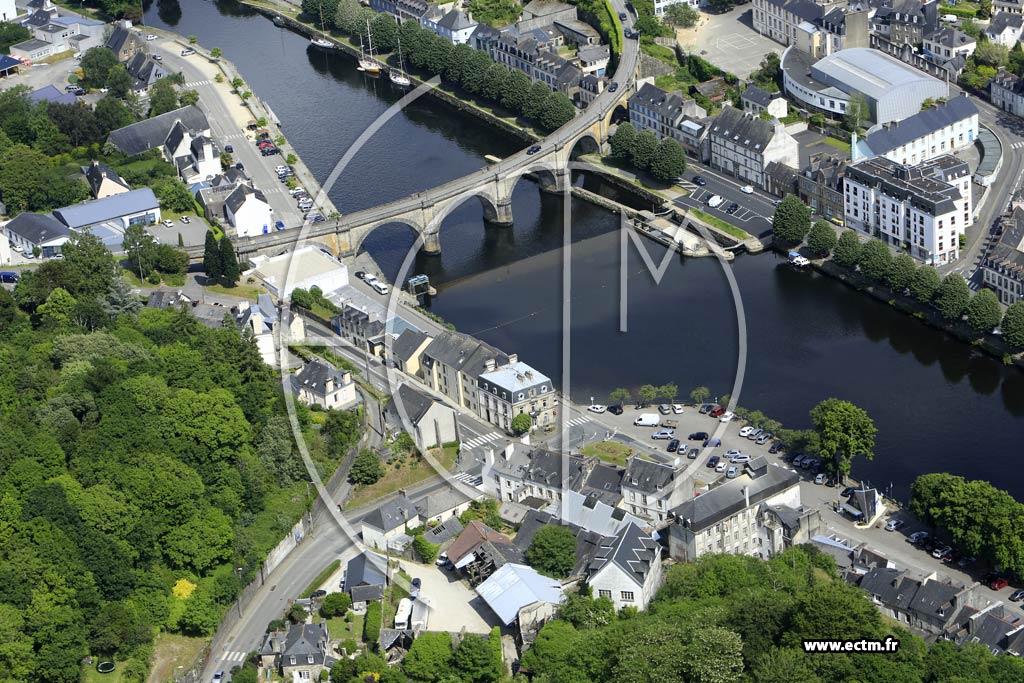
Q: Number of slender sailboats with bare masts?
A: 3